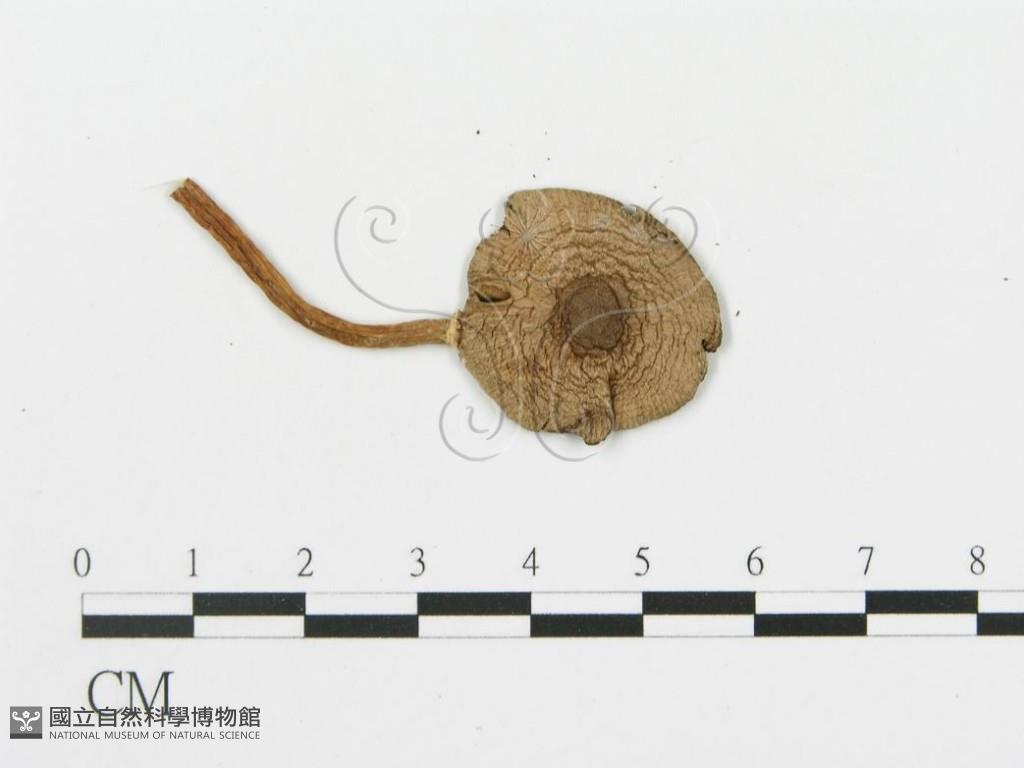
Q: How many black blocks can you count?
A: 9